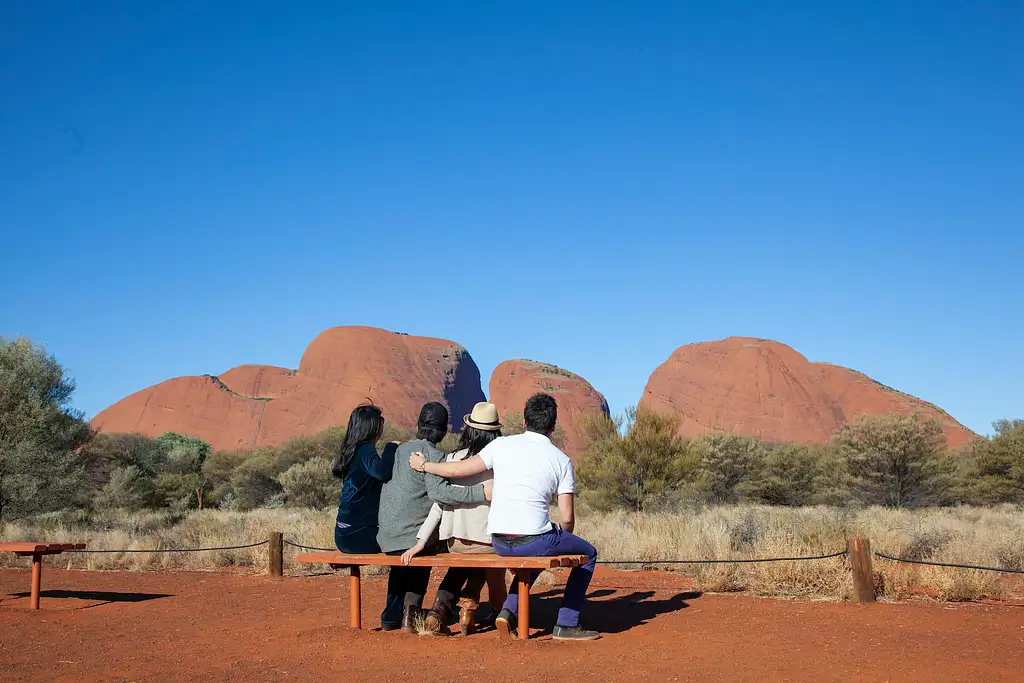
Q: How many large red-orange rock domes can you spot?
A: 3